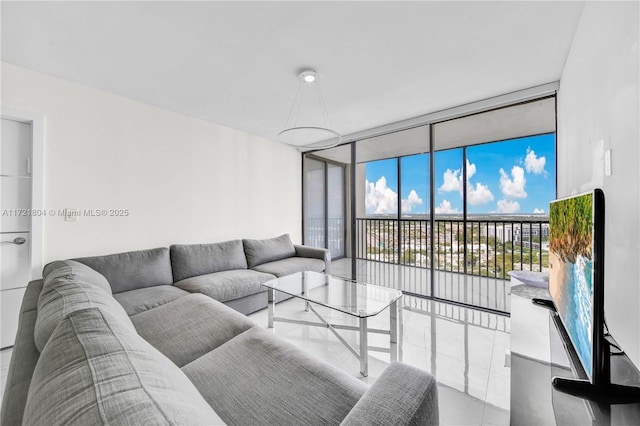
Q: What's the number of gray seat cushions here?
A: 5